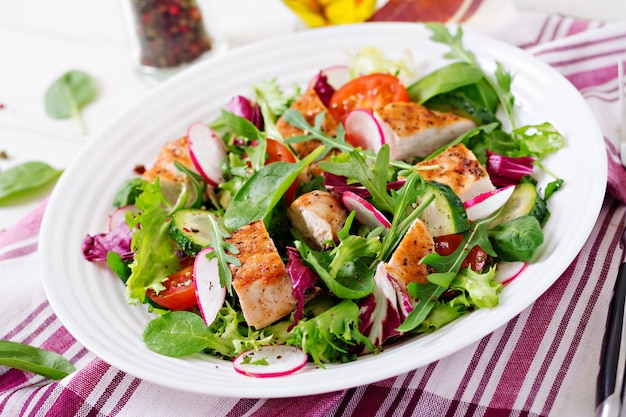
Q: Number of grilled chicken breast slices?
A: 7